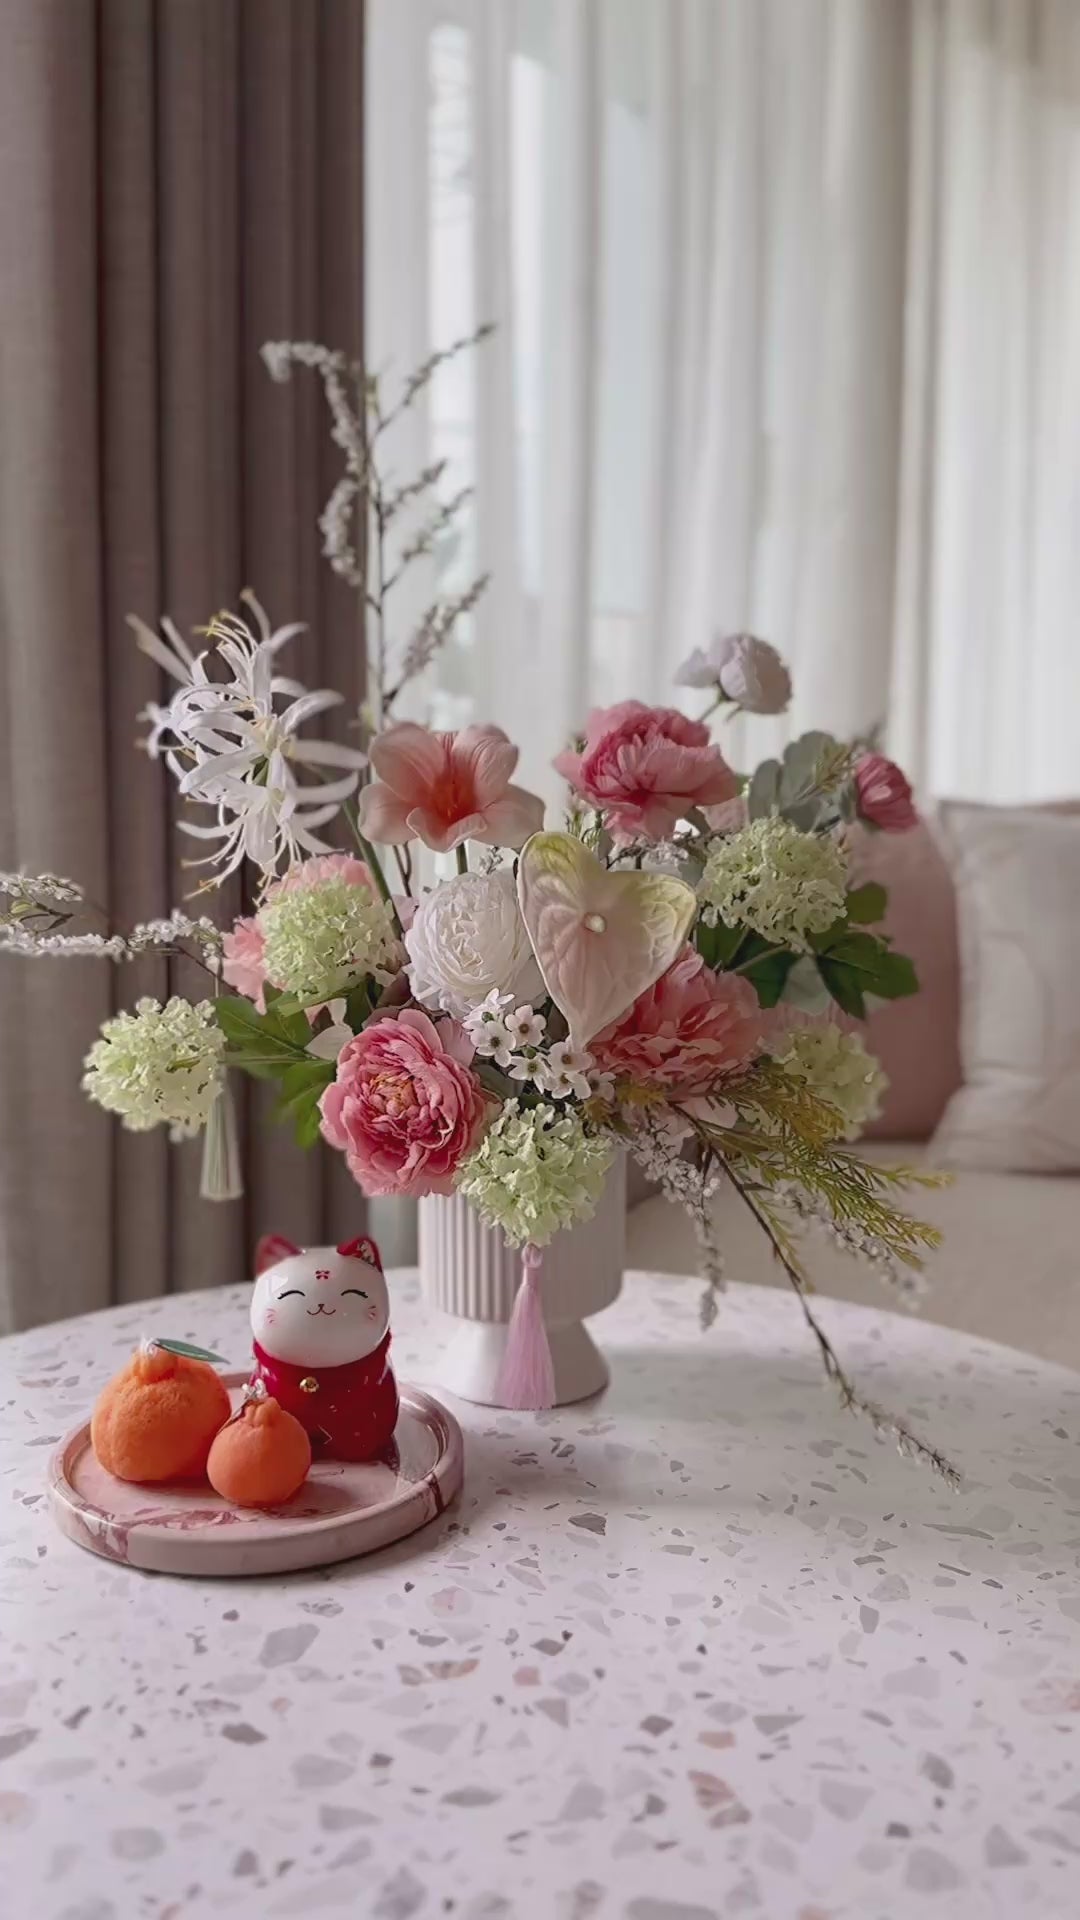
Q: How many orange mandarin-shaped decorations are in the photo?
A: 2